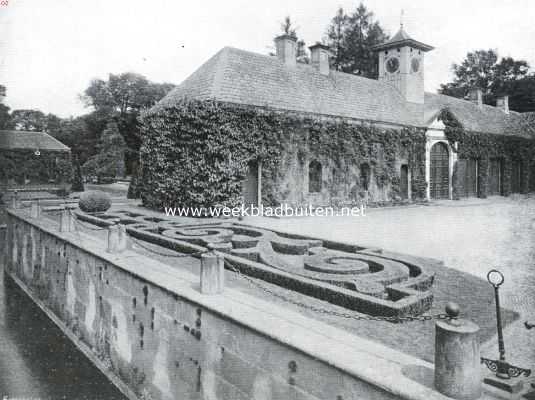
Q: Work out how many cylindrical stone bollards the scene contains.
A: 6